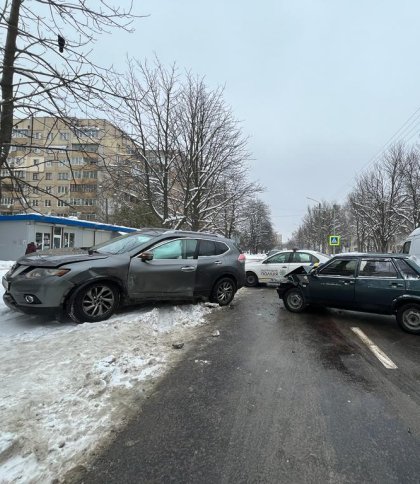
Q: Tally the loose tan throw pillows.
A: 0